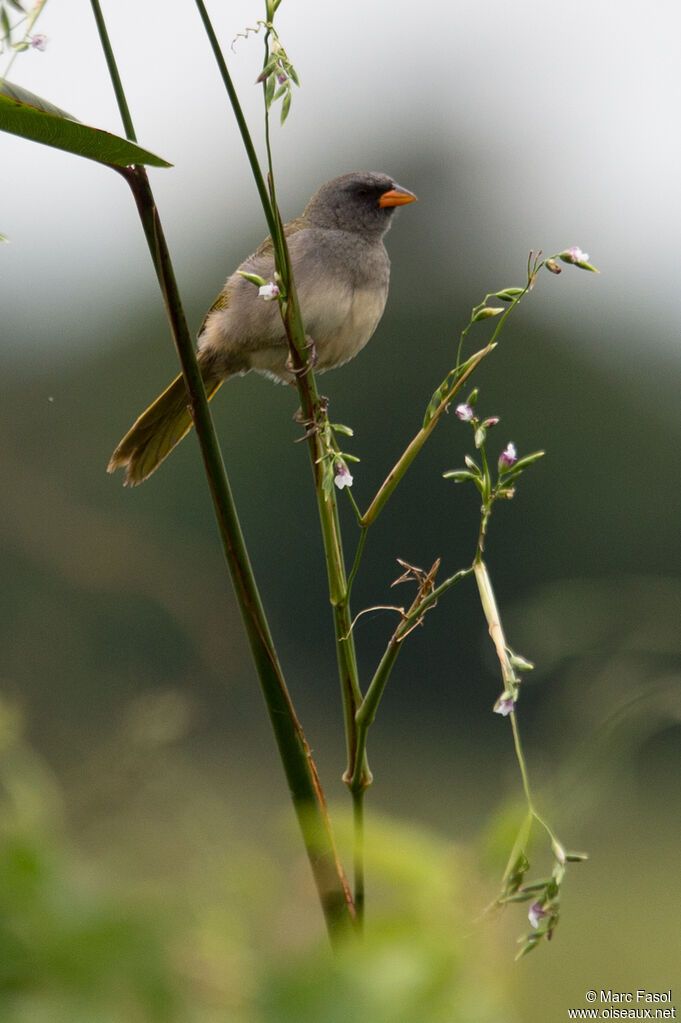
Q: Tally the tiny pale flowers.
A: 8